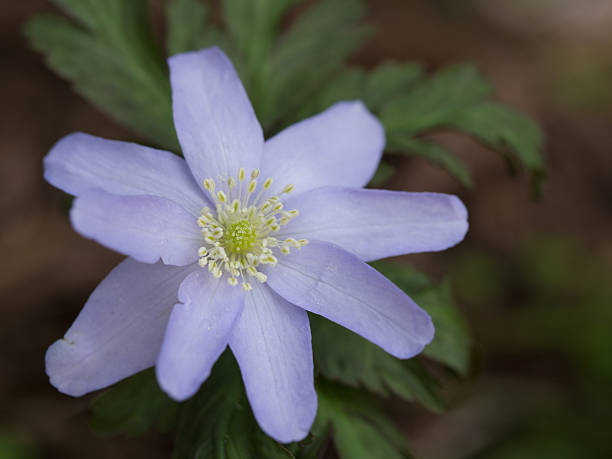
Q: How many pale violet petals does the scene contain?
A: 9